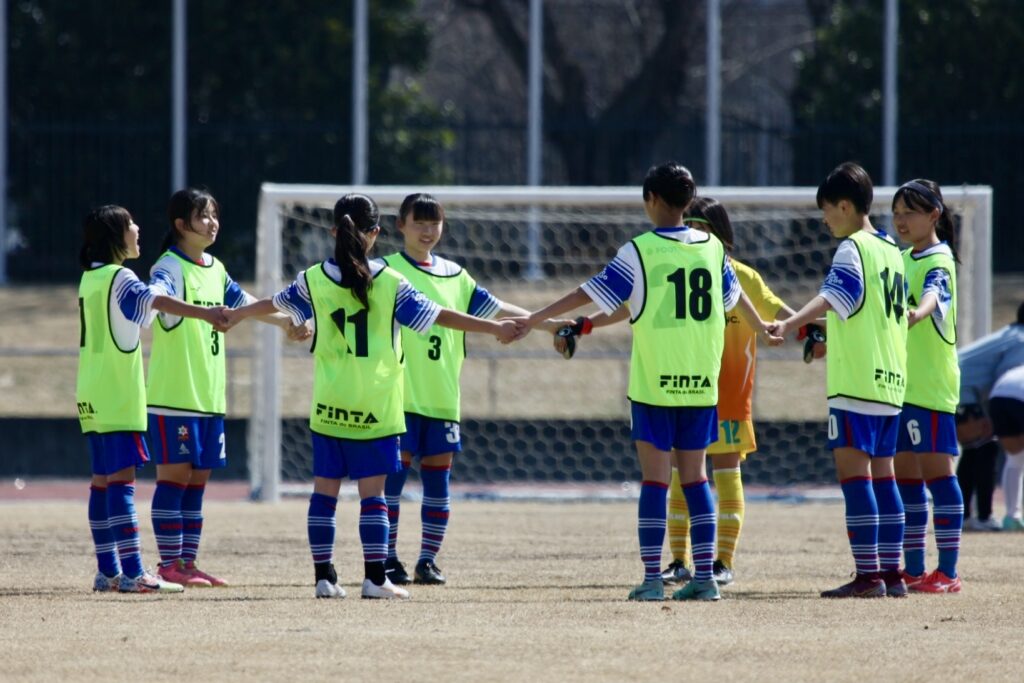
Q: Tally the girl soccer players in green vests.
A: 7